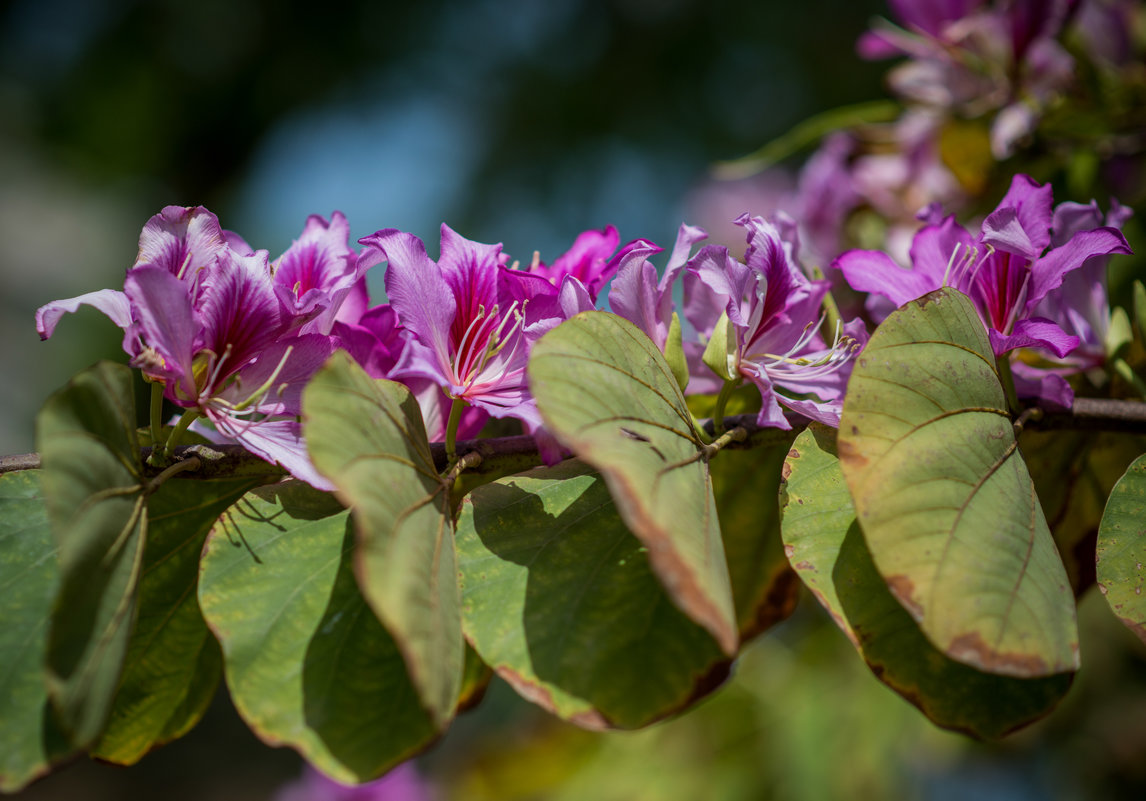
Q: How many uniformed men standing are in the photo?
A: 0